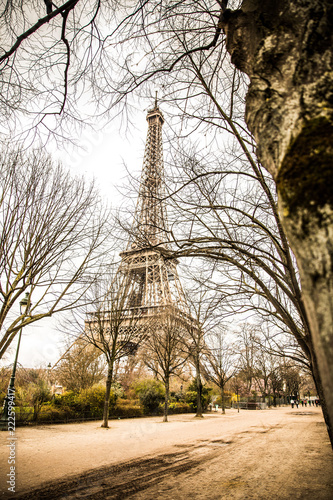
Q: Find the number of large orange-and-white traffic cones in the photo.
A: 0